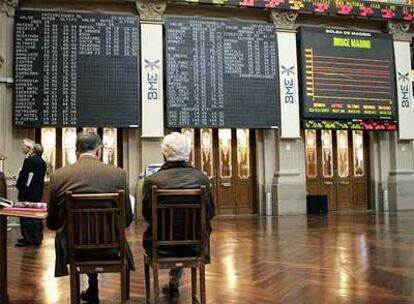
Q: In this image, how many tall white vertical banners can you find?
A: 3